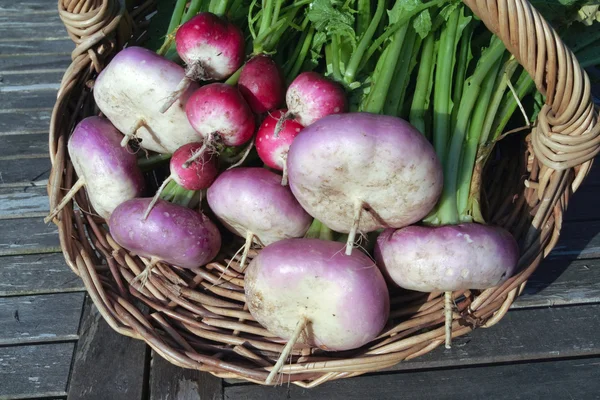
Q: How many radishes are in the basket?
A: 6